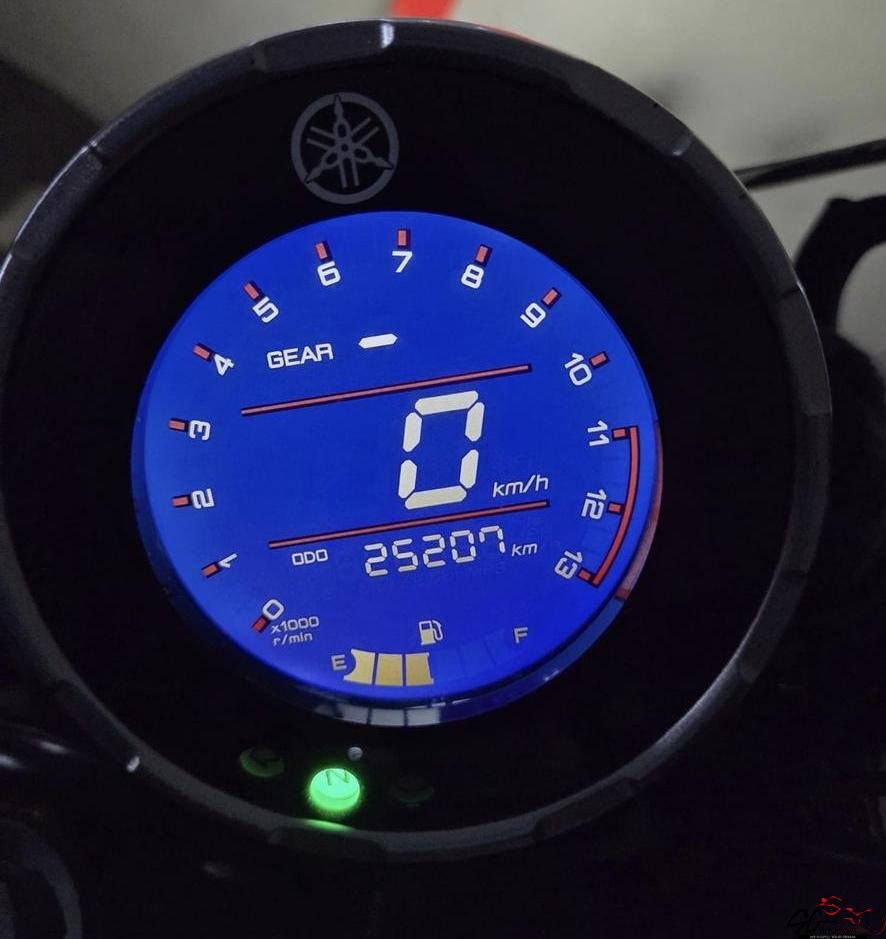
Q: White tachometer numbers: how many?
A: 14